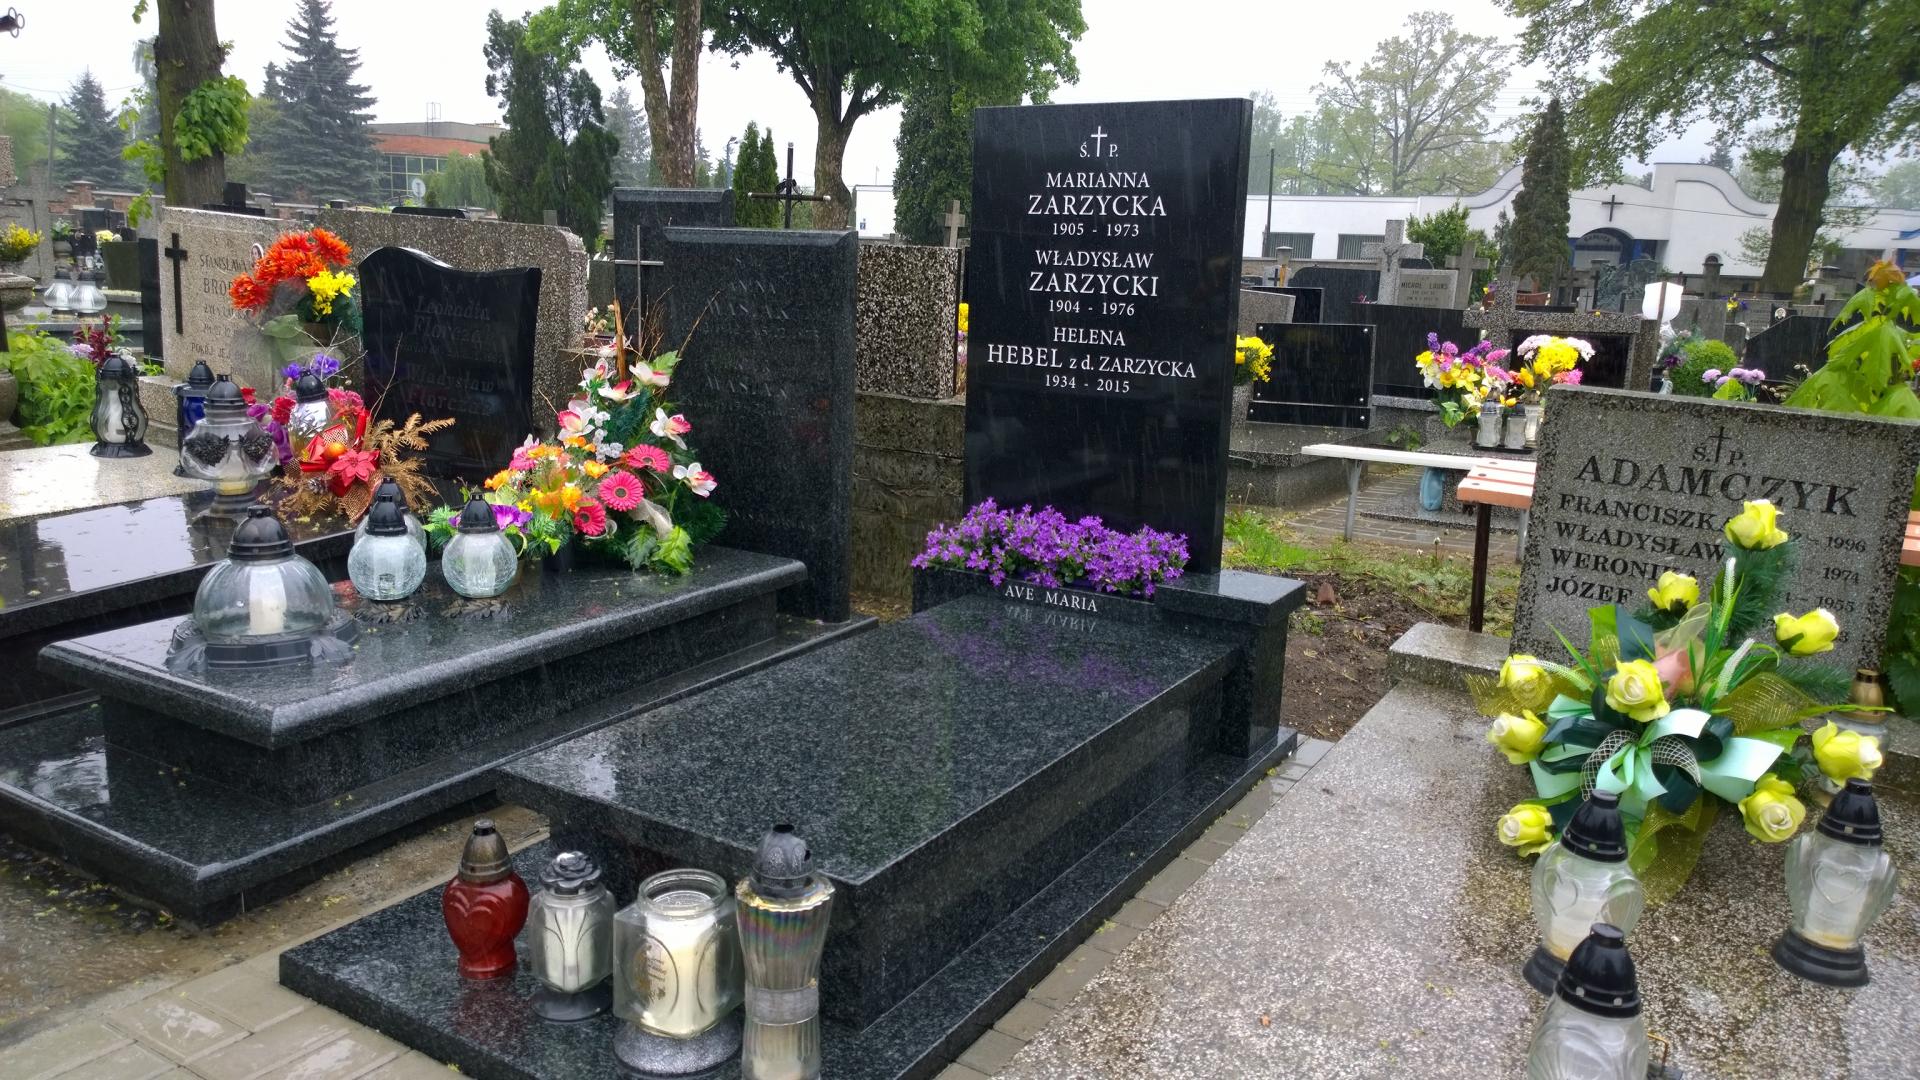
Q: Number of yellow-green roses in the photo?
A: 9